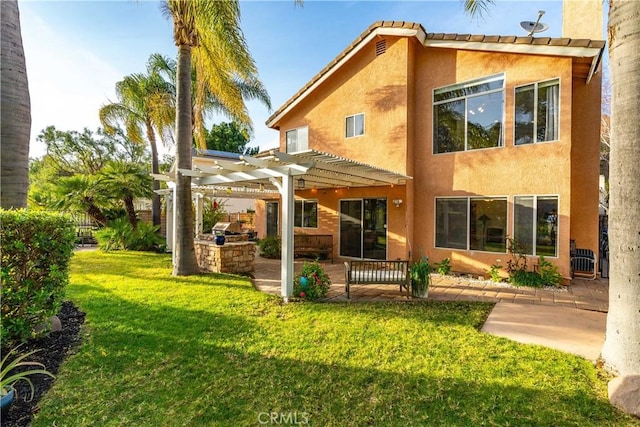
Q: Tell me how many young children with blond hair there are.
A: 0